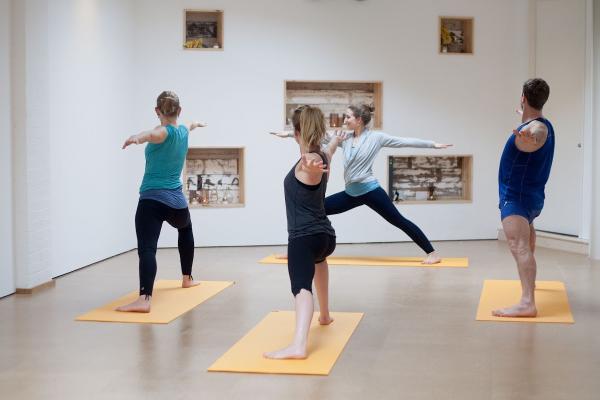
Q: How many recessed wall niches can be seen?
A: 5